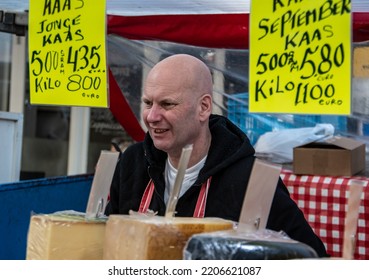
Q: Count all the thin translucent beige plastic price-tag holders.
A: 4